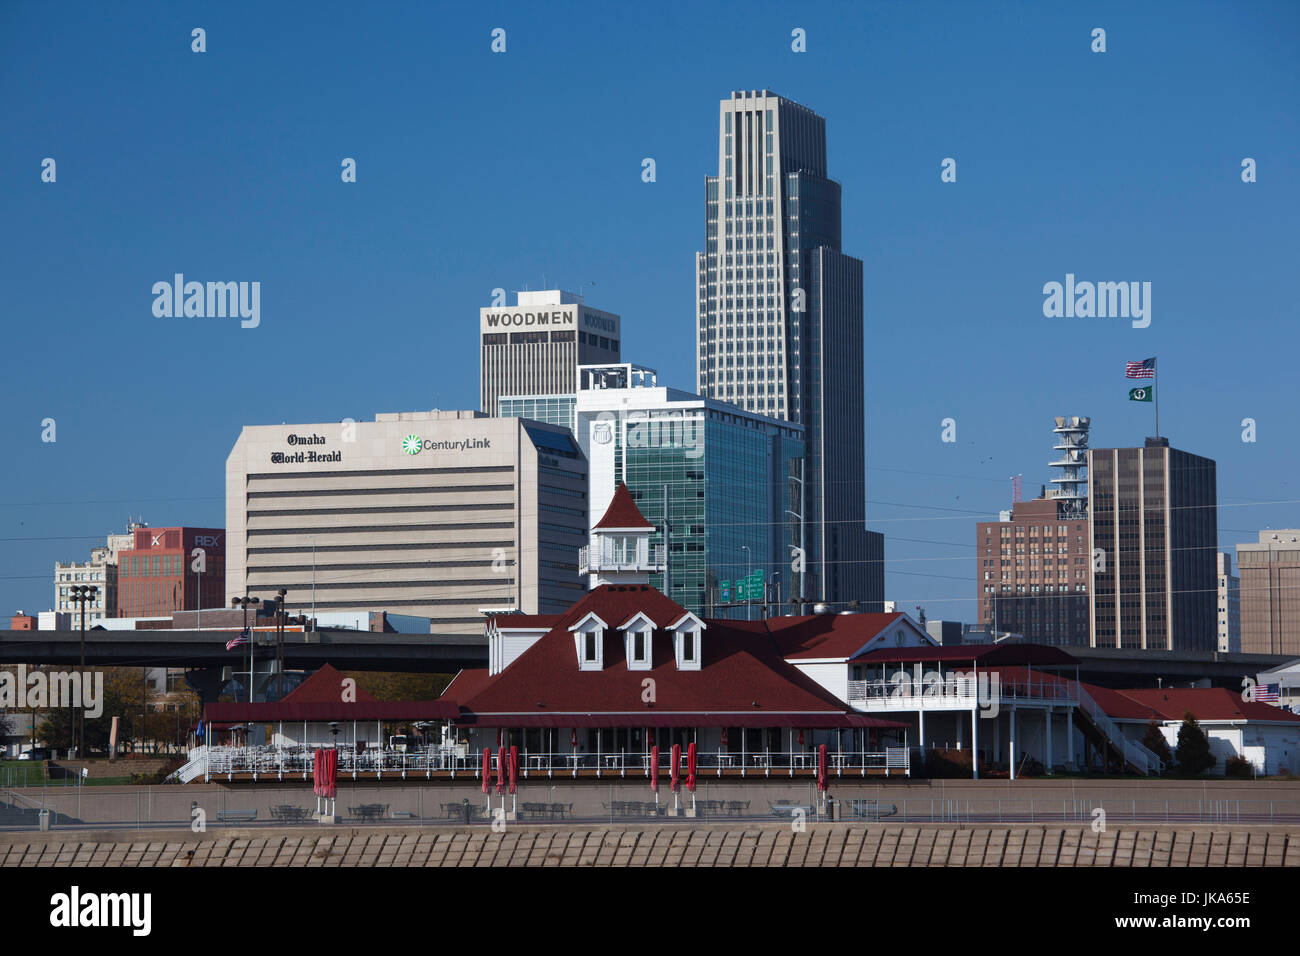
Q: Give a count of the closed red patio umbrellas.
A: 10